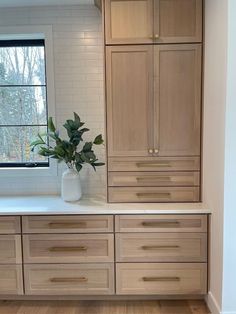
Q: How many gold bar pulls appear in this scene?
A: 9